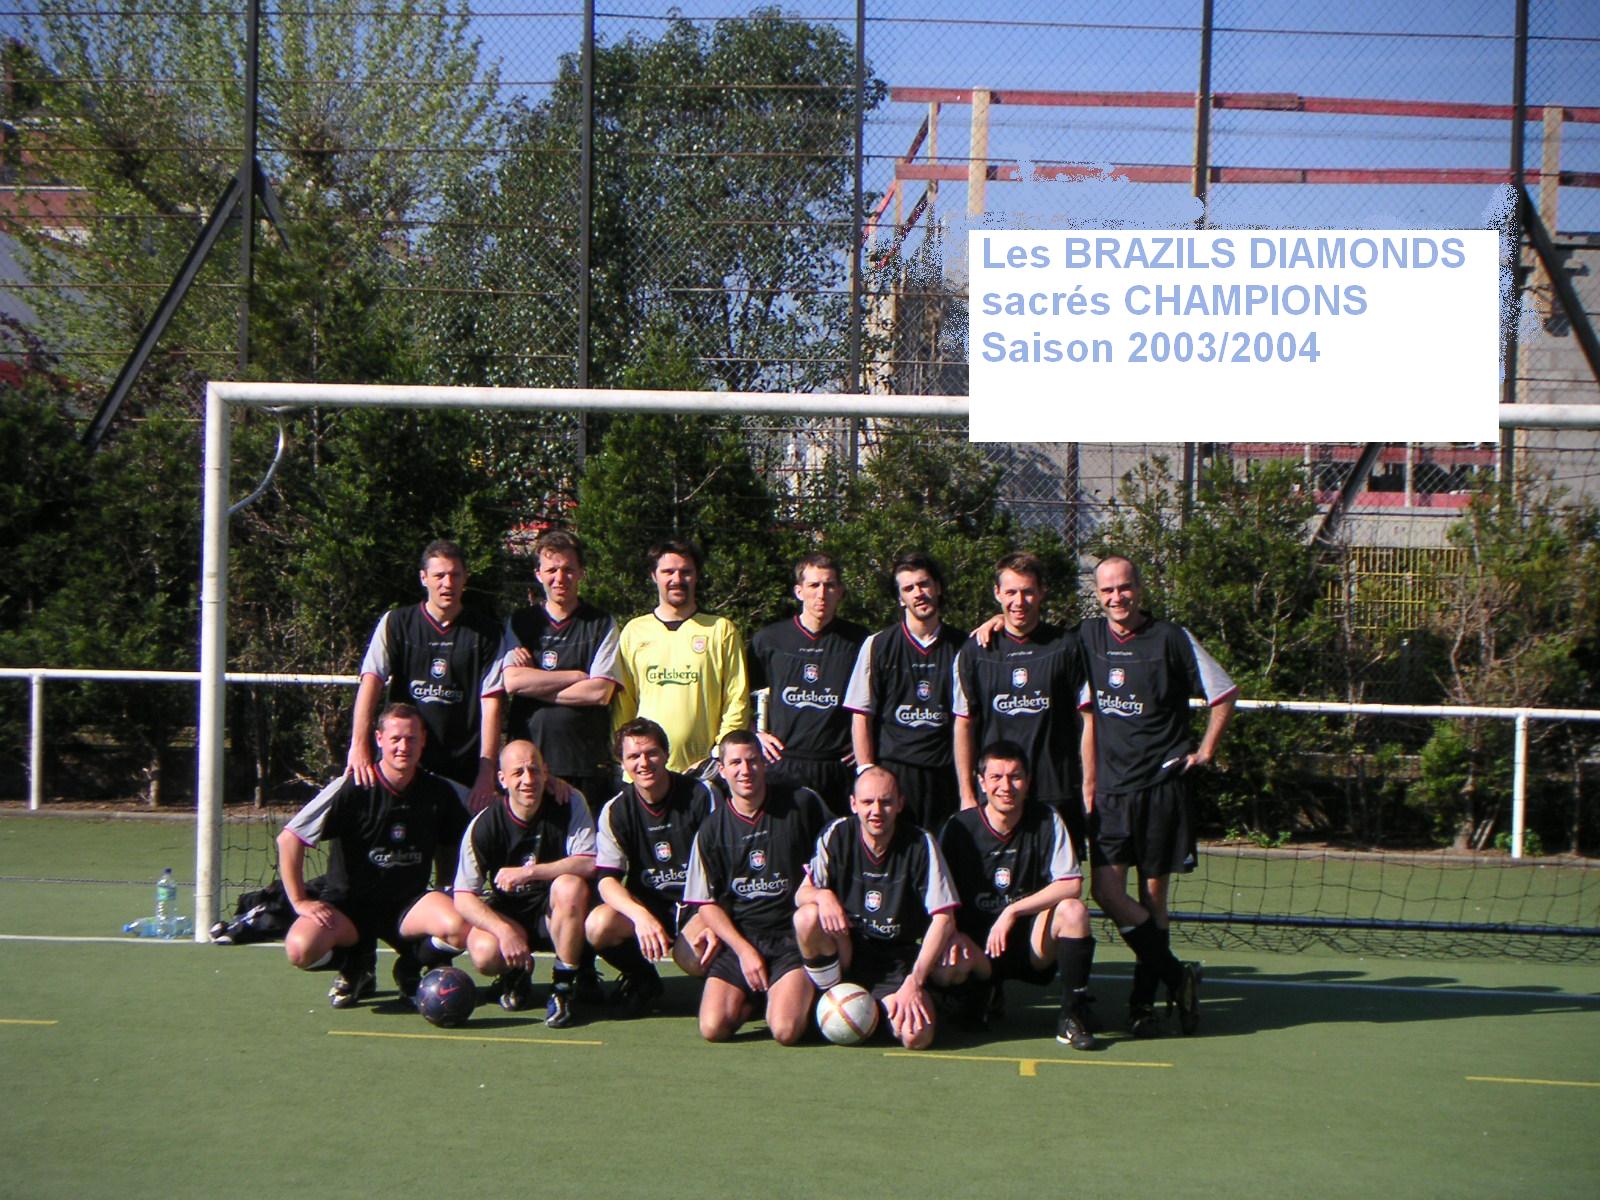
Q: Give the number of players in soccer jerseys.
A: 13